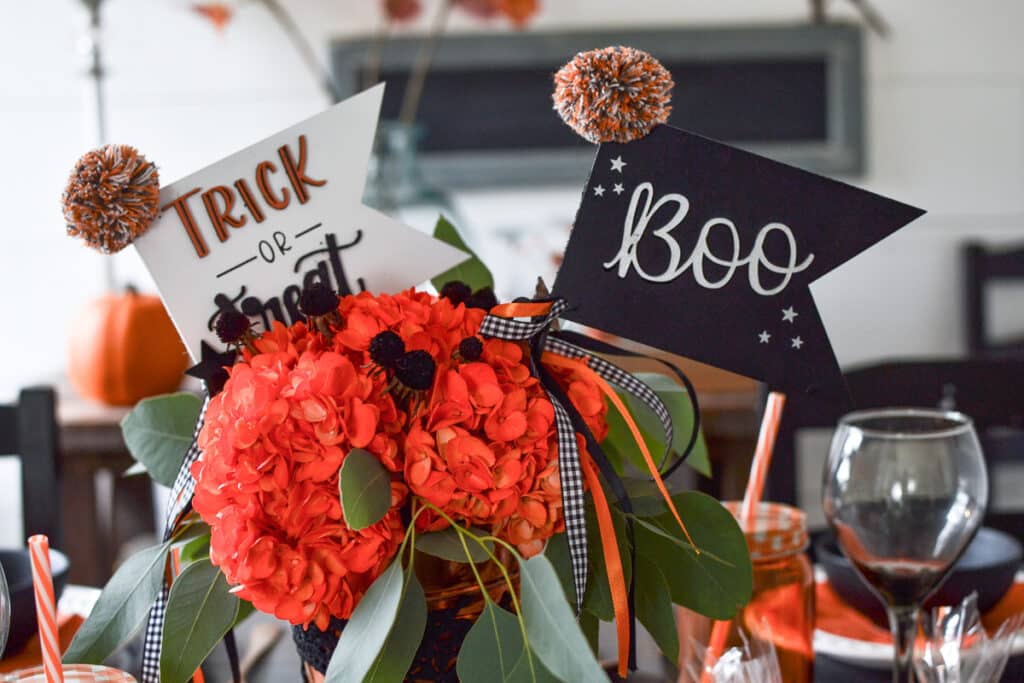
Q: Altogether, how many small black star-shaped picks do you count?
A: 1